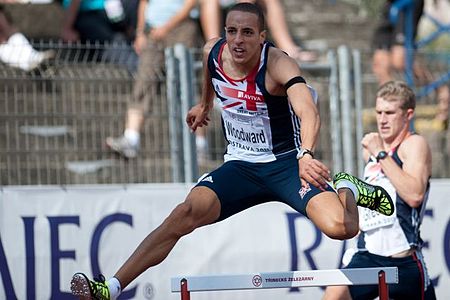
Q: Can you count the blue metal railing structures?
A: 1